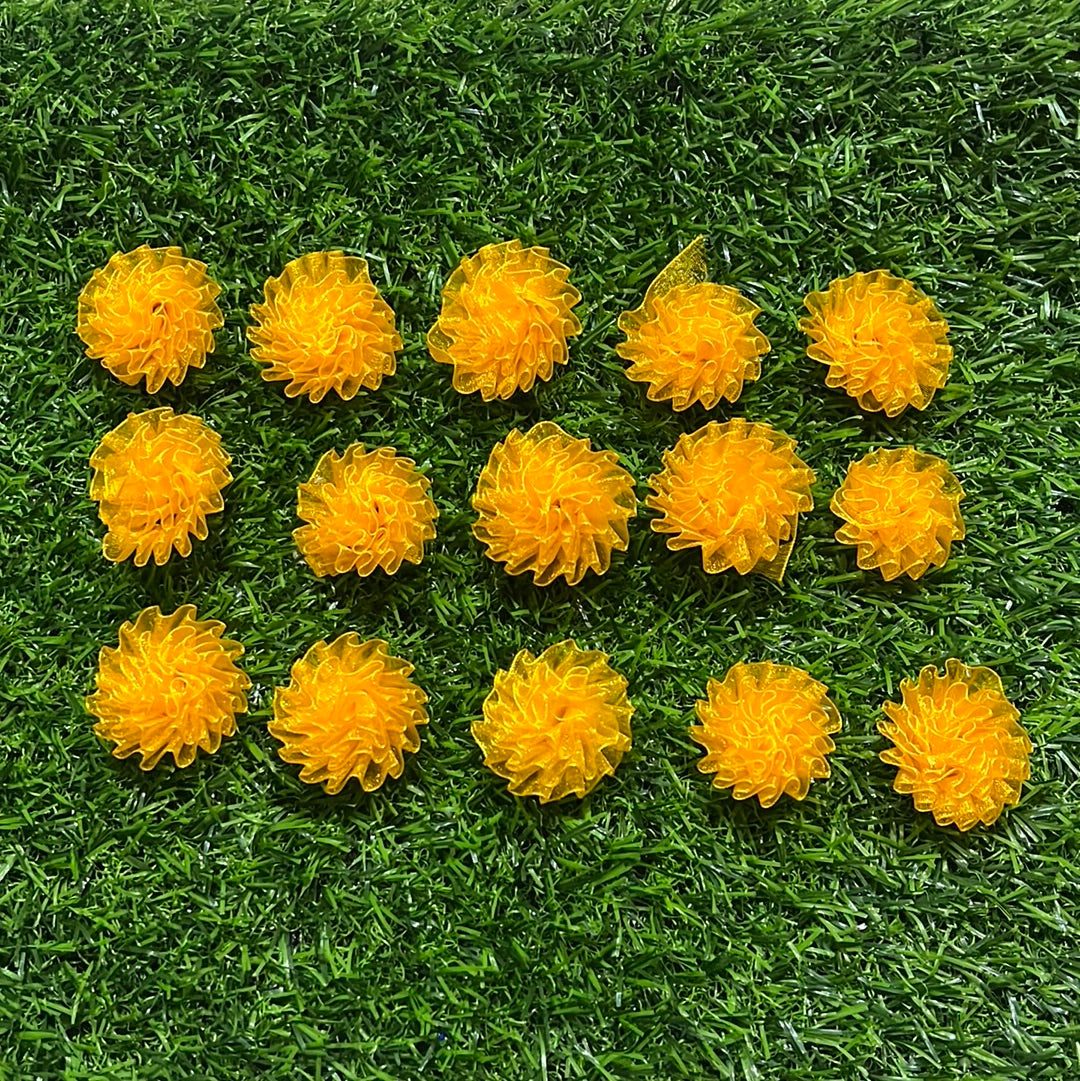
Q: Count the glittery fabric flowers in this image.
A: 15